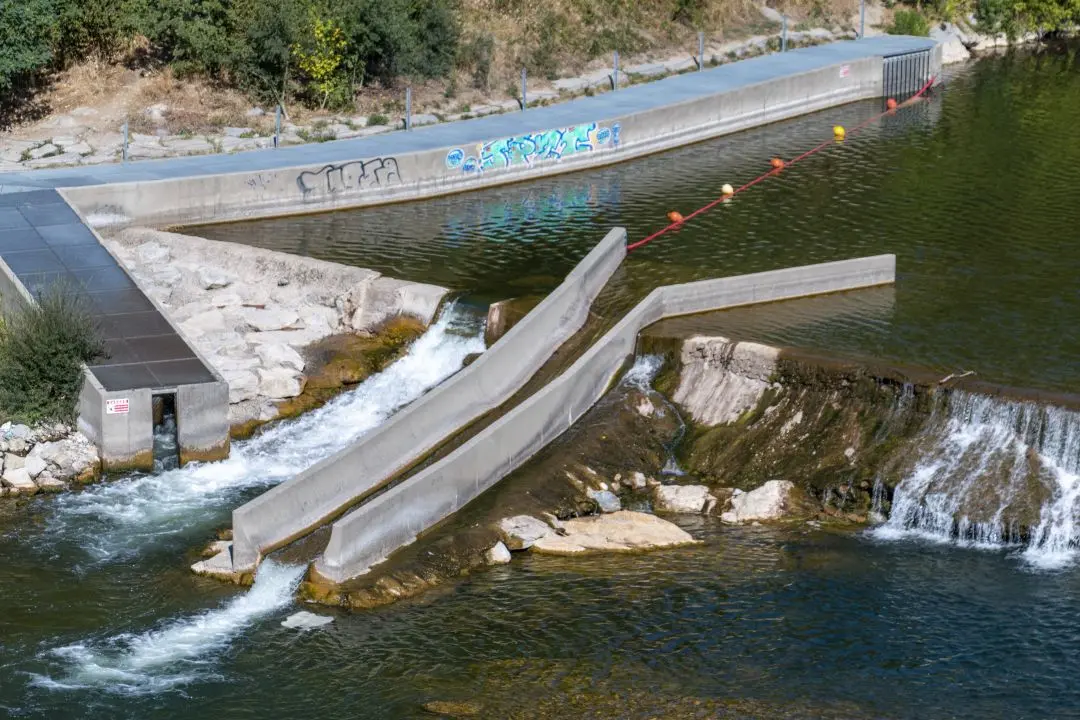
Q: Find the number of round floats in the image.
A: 5